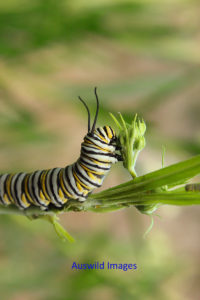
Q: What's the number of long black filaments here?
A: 2